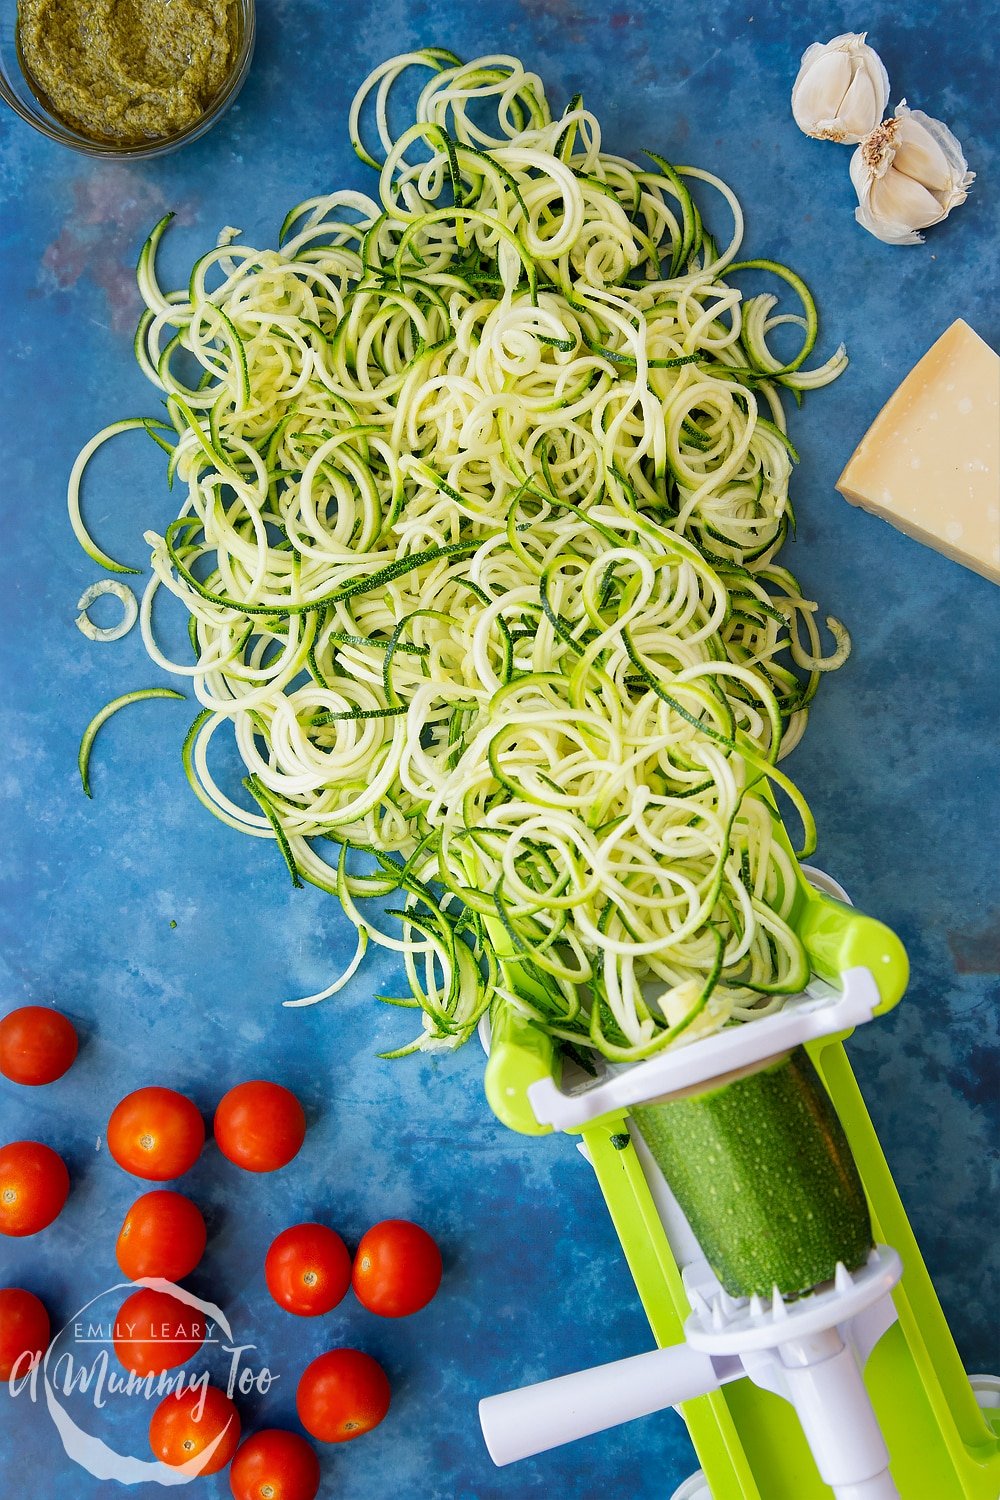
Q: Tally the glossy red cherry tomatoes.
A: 12